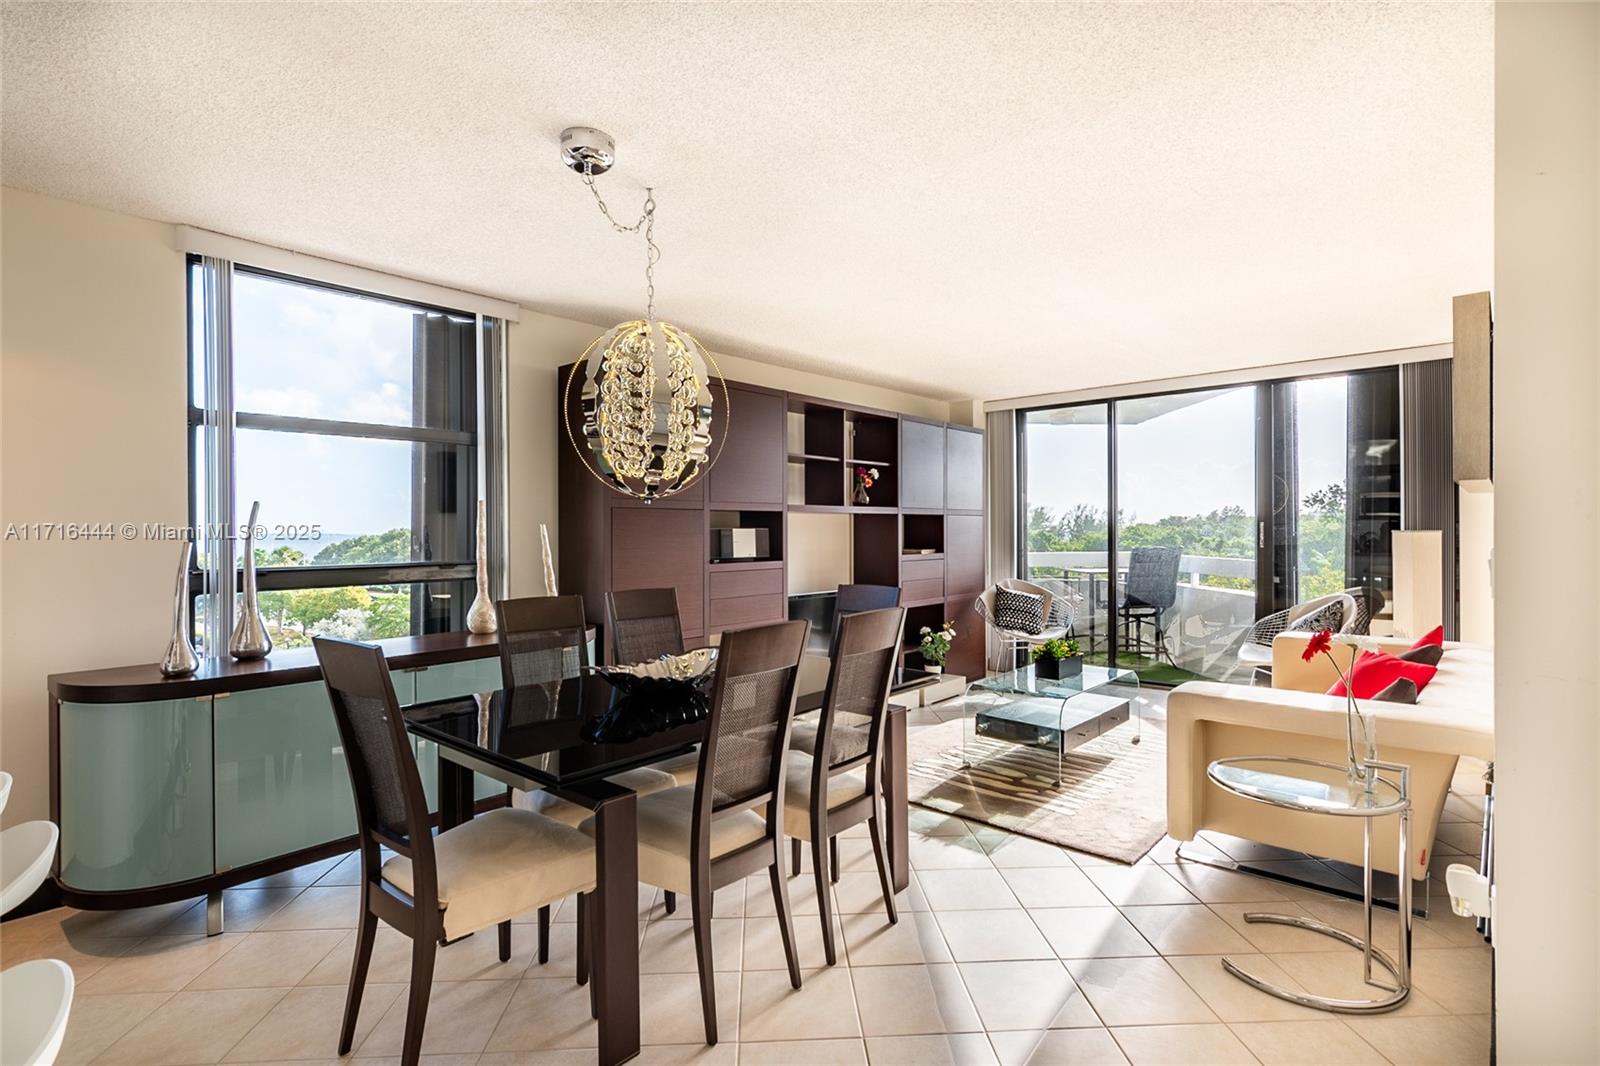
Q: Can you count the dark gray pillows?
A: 2